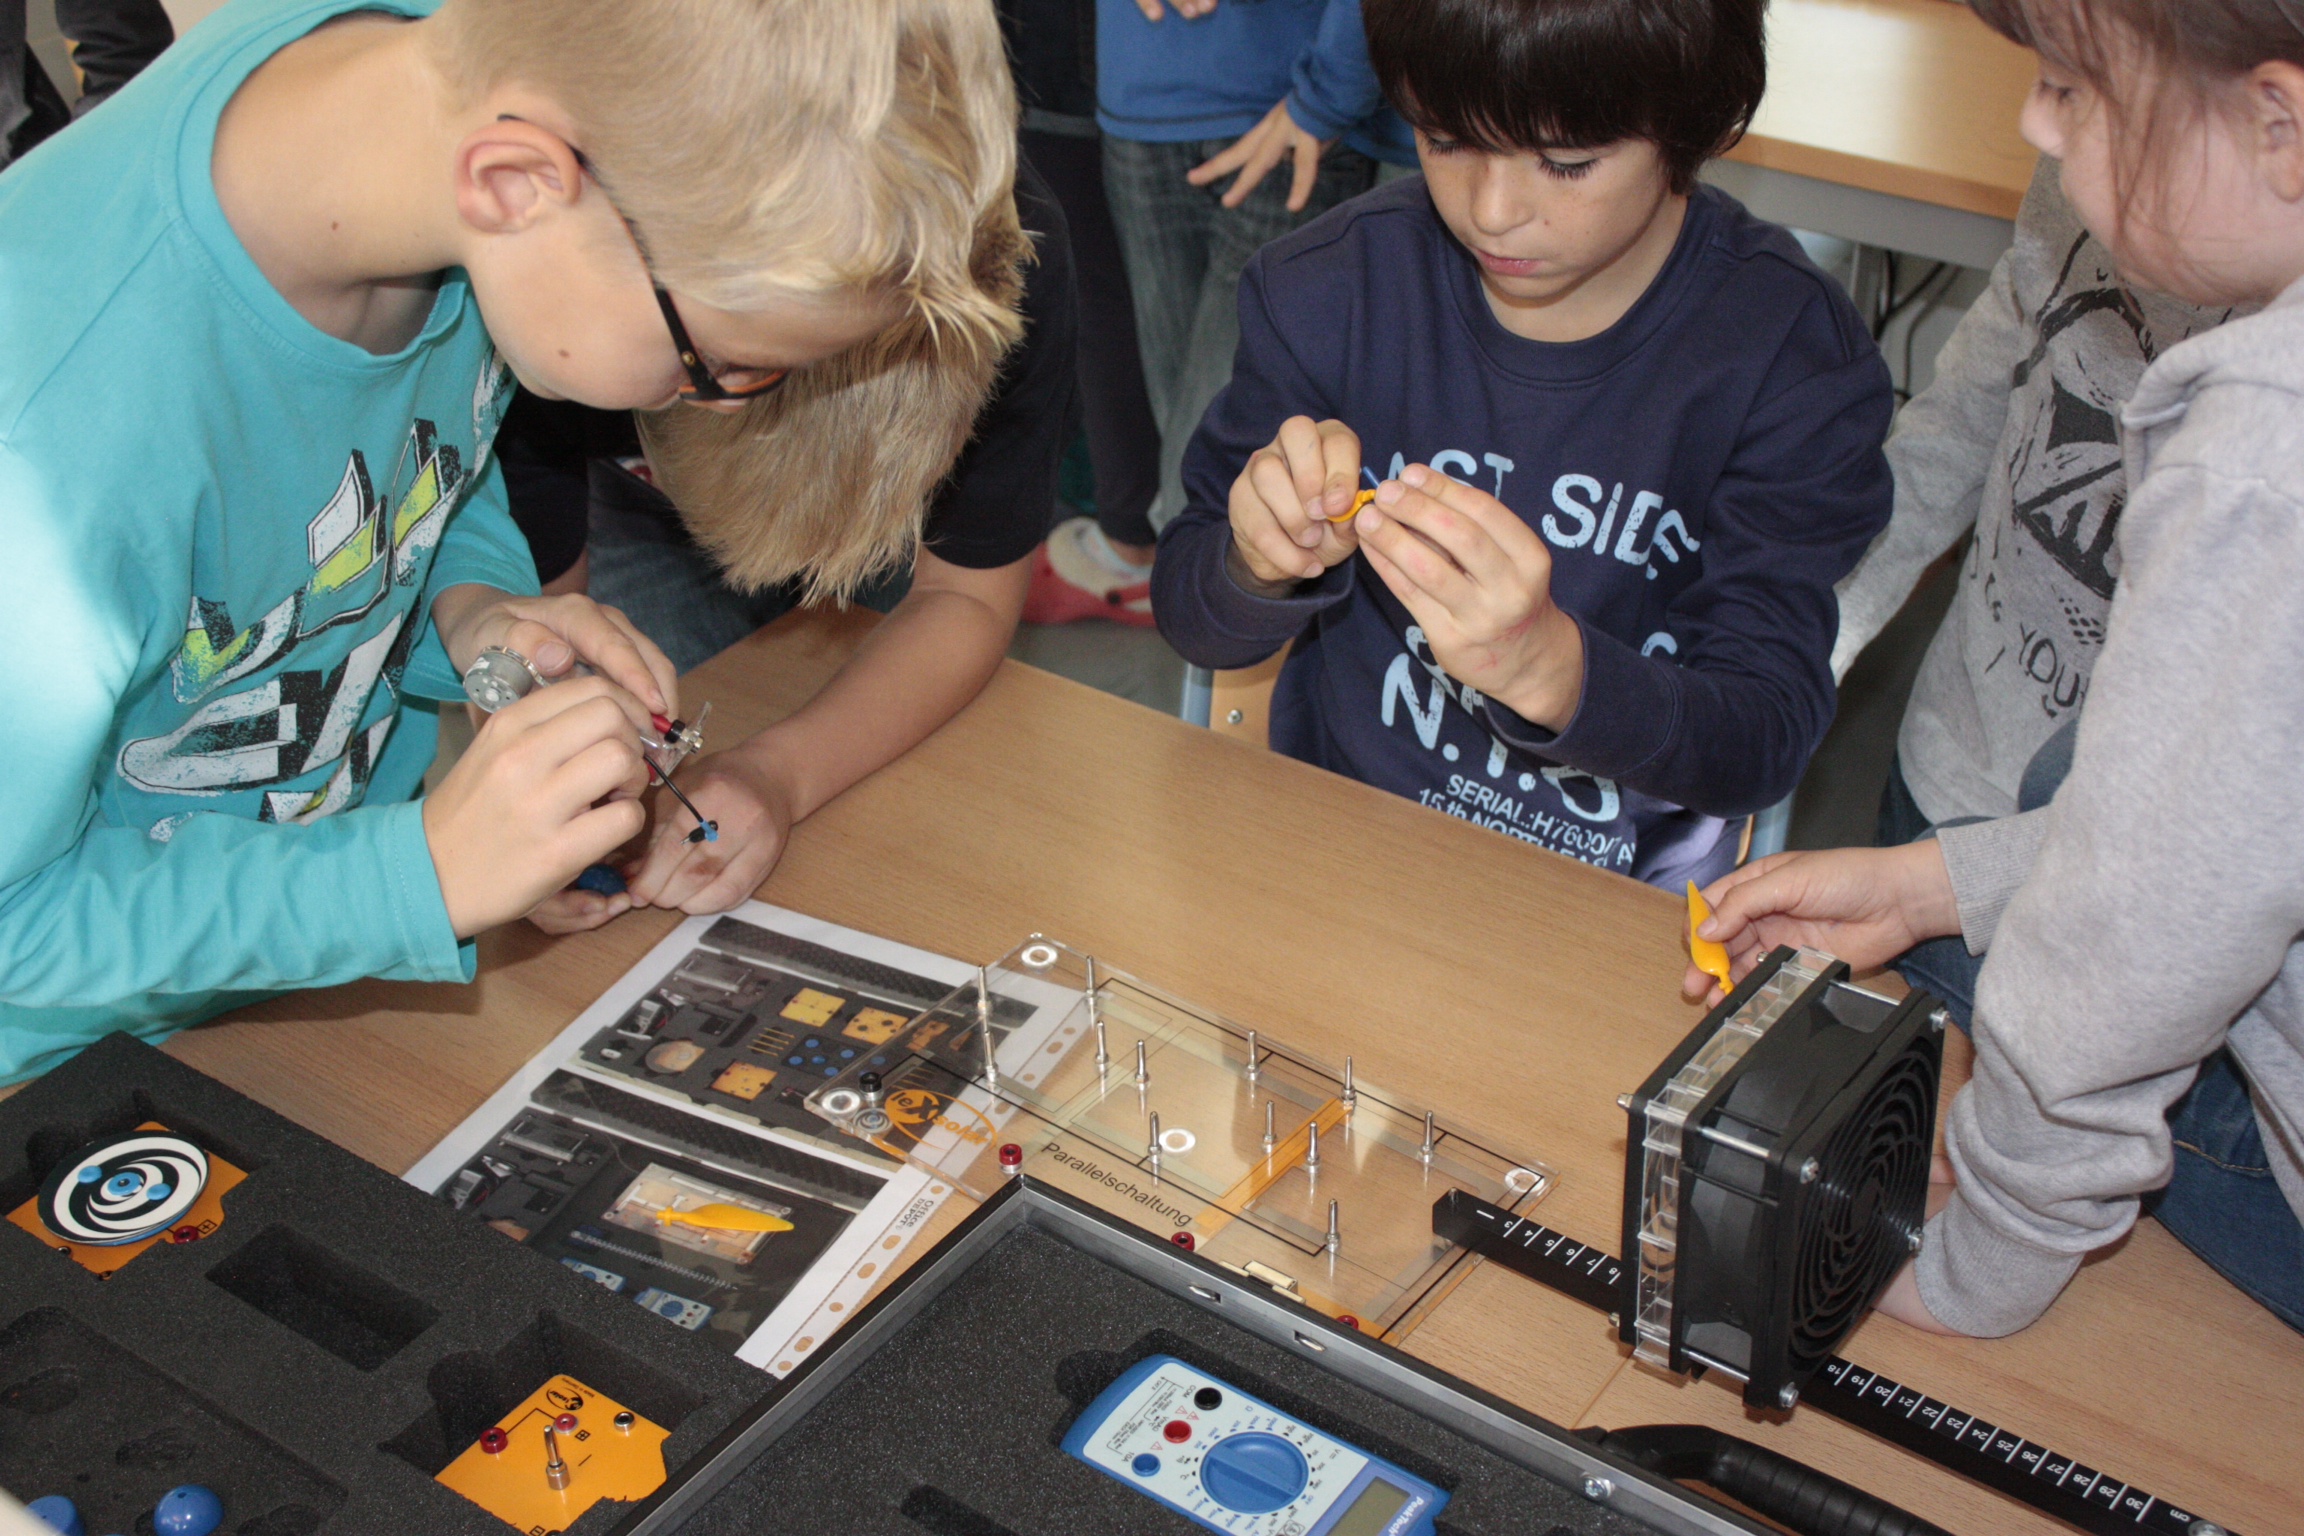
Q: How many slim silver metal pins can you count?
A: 13